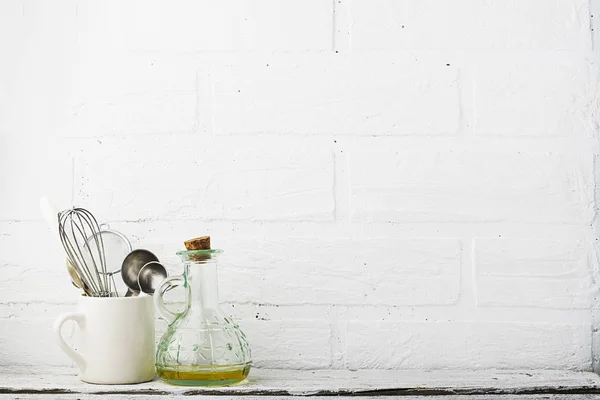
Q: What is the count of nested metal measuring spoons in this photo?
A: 2